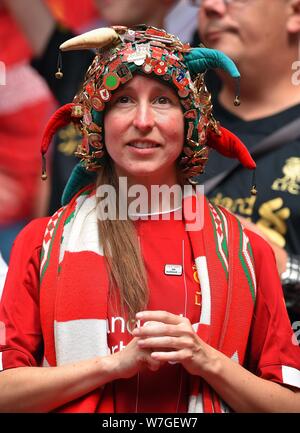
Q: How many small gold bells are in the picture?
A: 4